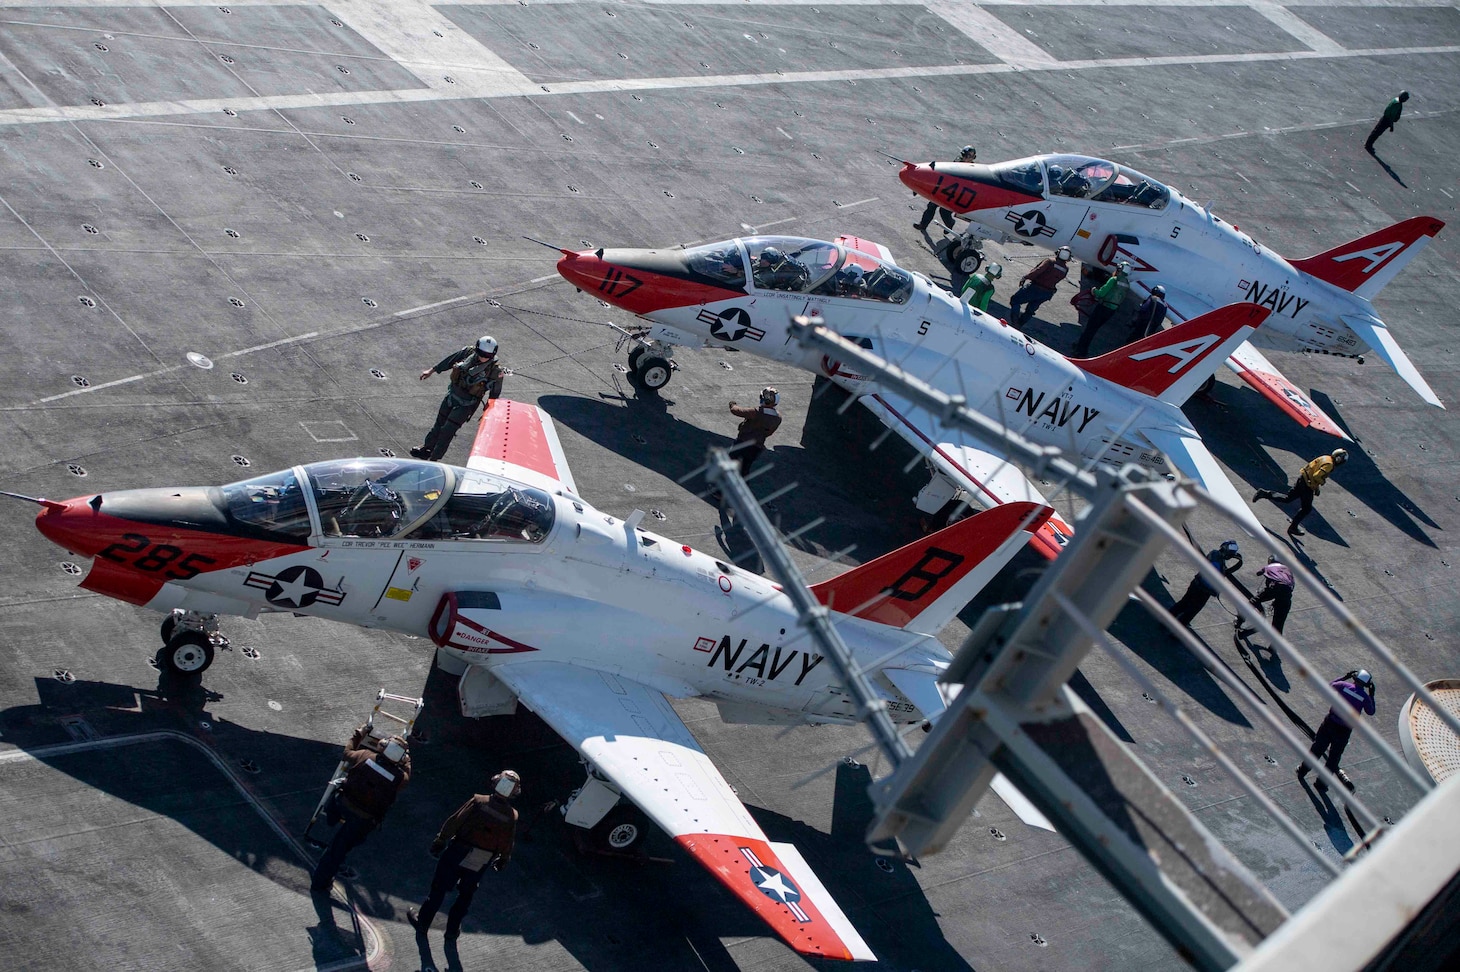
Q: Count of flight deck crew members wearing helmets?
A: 14